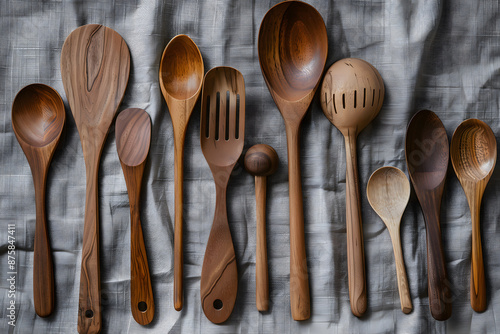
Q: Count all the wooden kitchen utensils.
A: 11